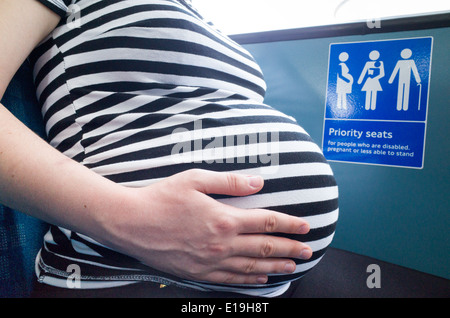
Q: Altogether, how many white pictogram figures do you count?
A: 3